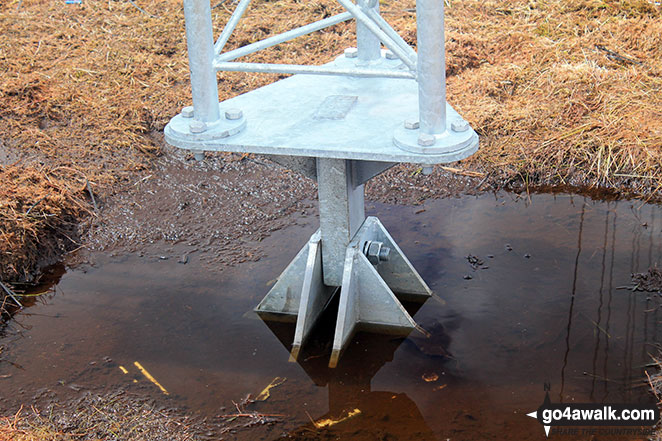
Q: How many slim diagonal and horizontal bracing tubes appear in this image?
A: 5